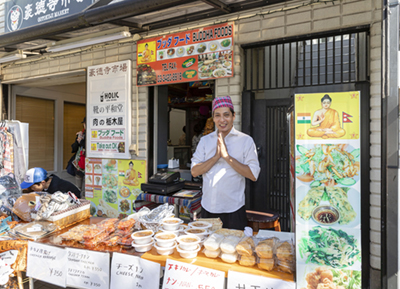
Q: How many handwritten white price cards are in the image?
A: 5